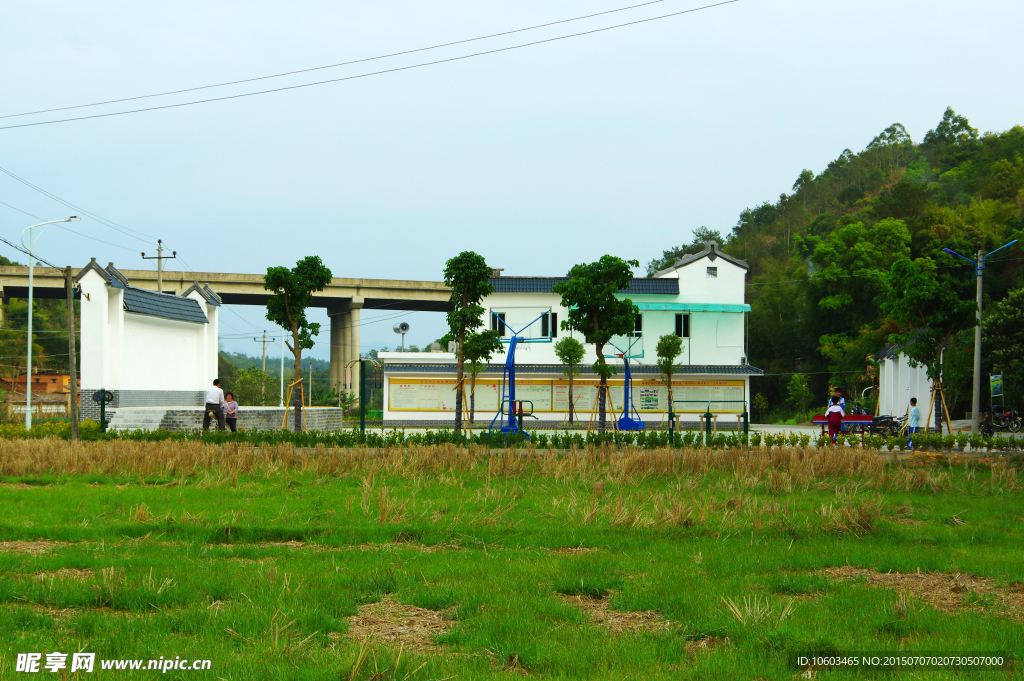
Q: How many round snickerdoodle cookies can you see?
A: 0